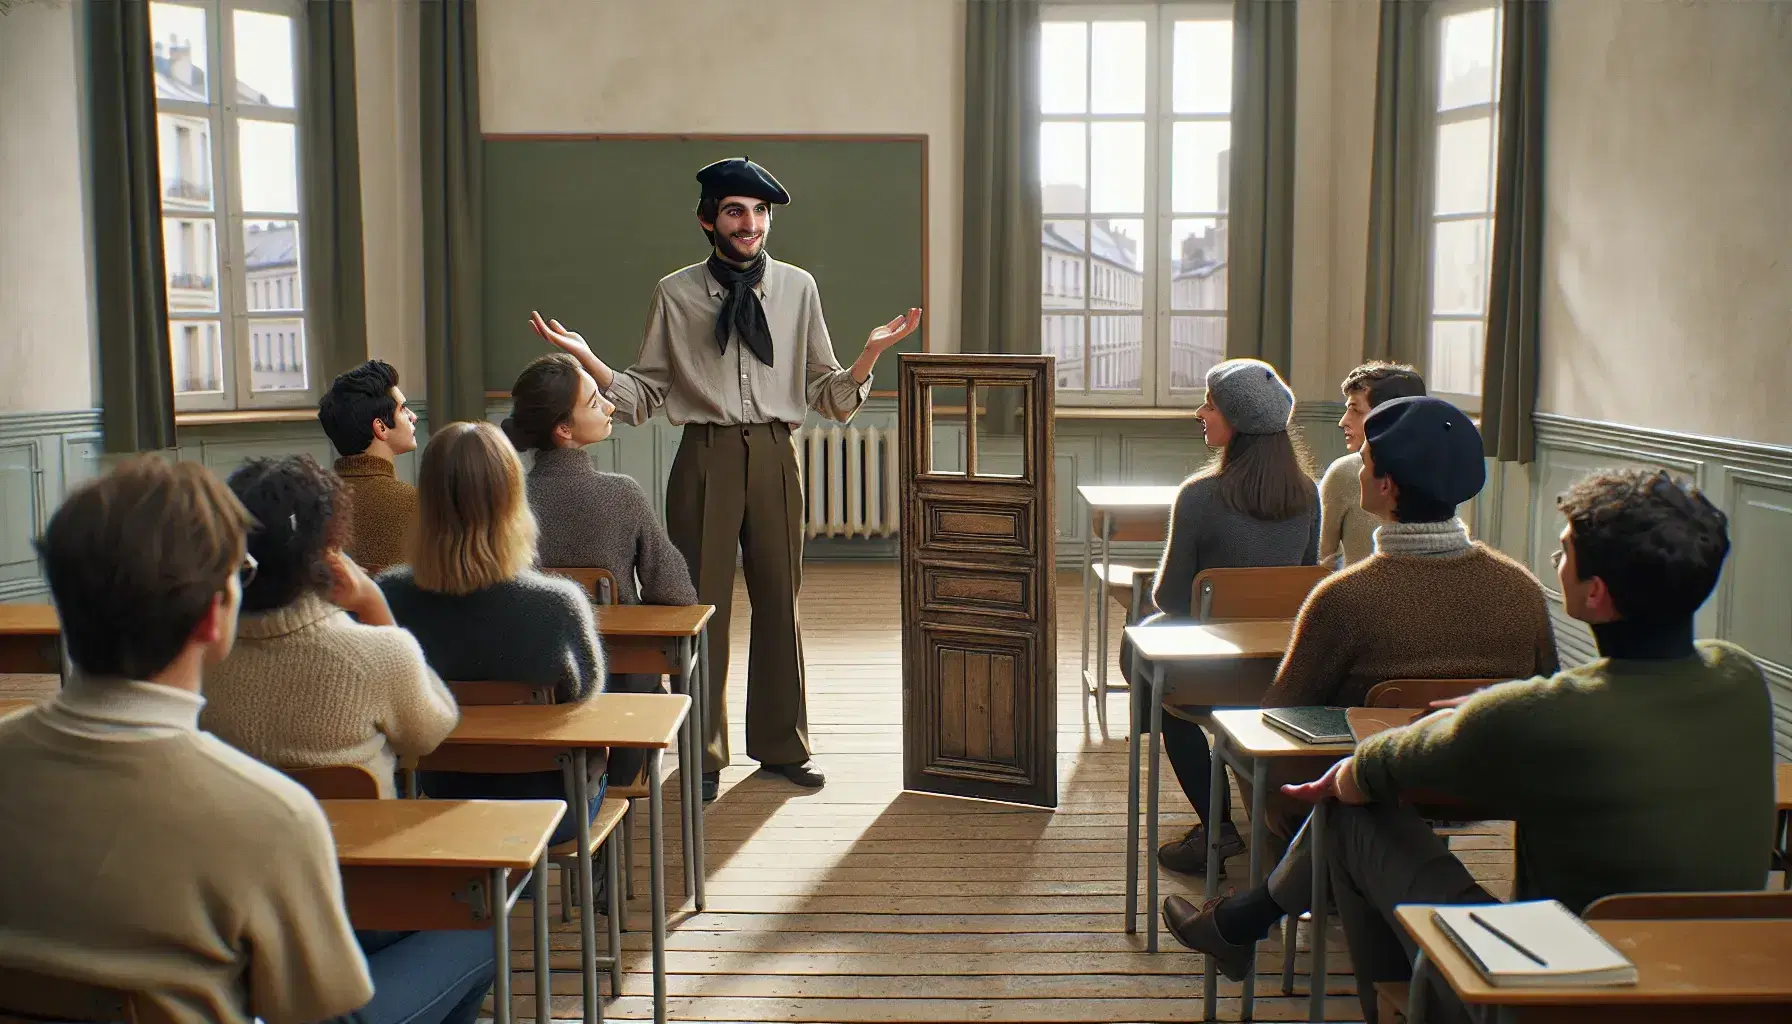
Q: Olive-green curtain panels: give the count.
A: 7